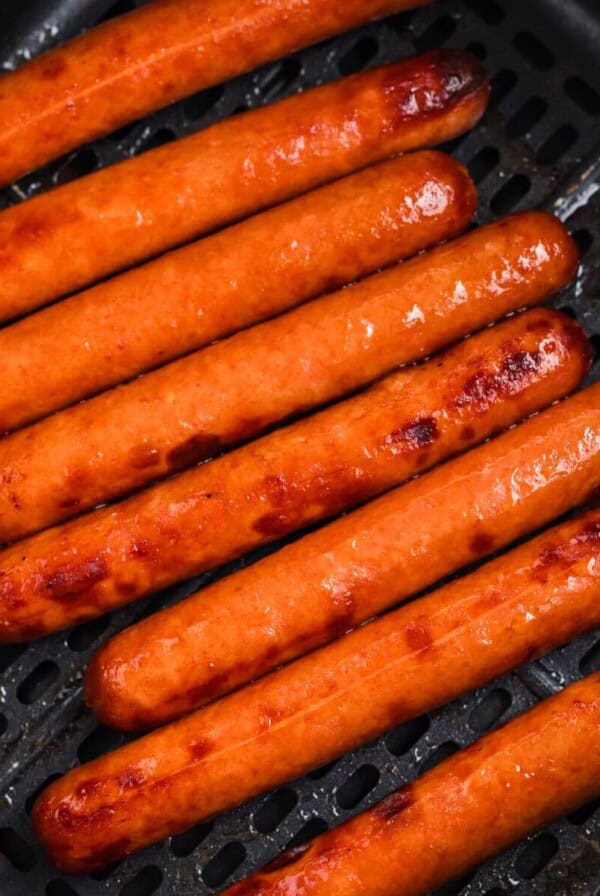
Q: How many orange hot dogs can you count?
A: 8